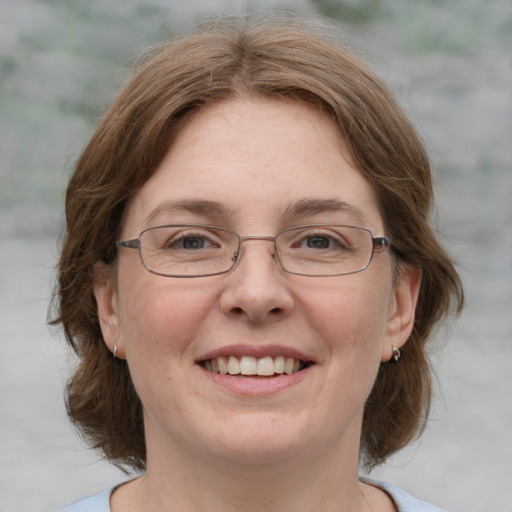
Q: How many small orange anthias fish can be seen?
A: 0